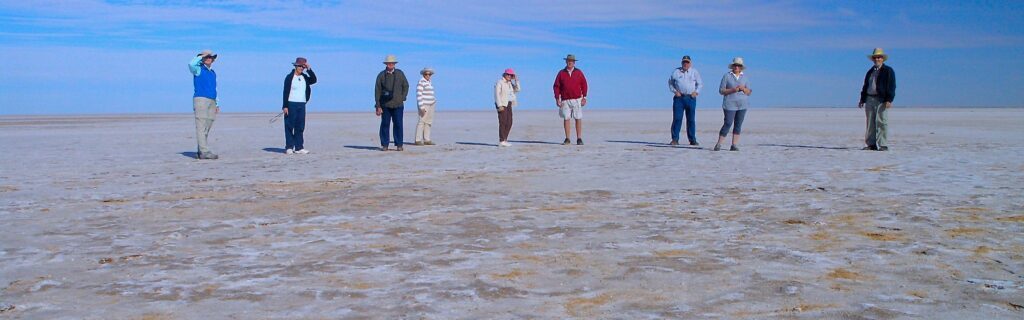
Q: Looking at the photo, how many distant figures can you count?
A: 9